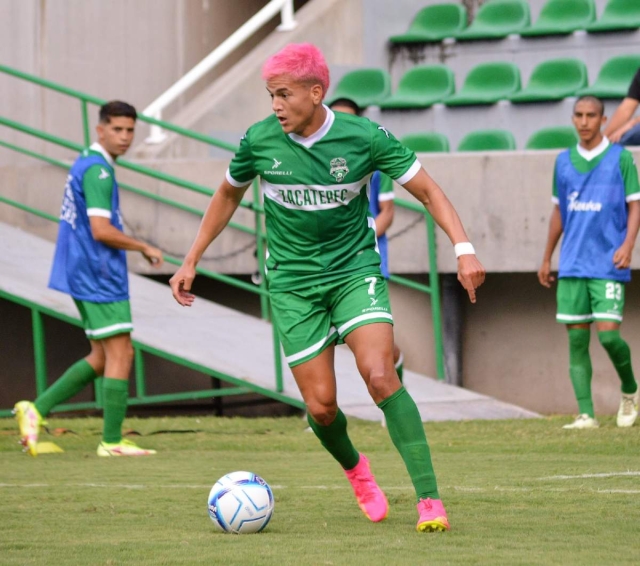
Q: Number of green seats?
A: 12